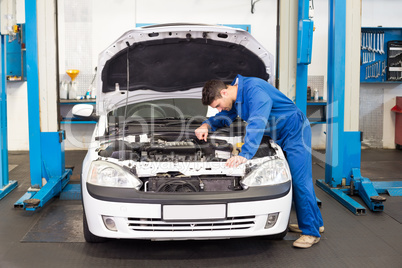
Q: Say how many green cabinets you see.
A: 0